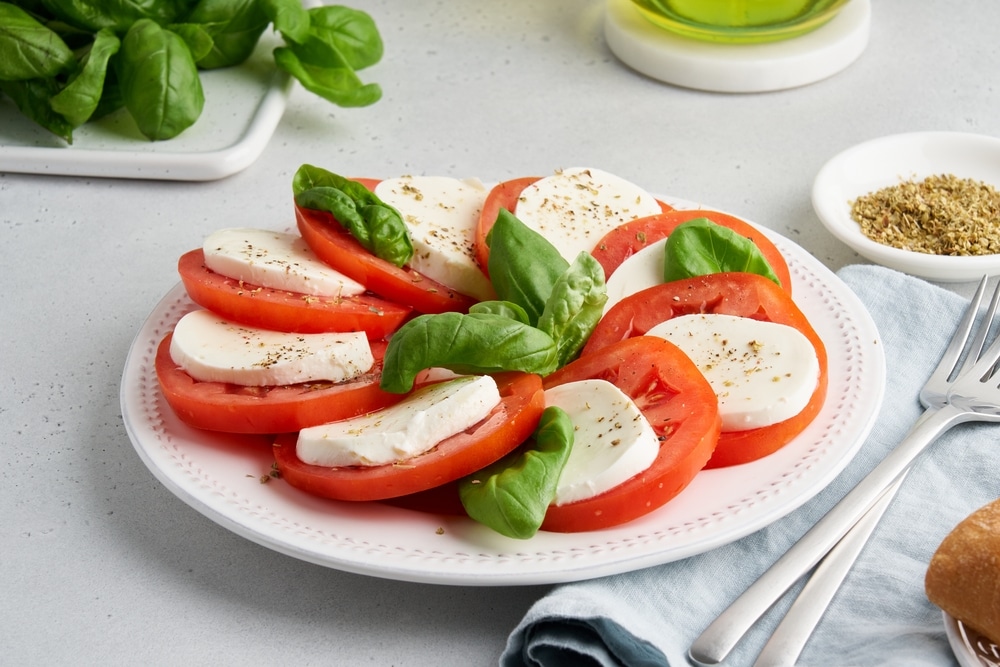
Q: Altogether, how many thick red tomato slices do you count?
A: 8